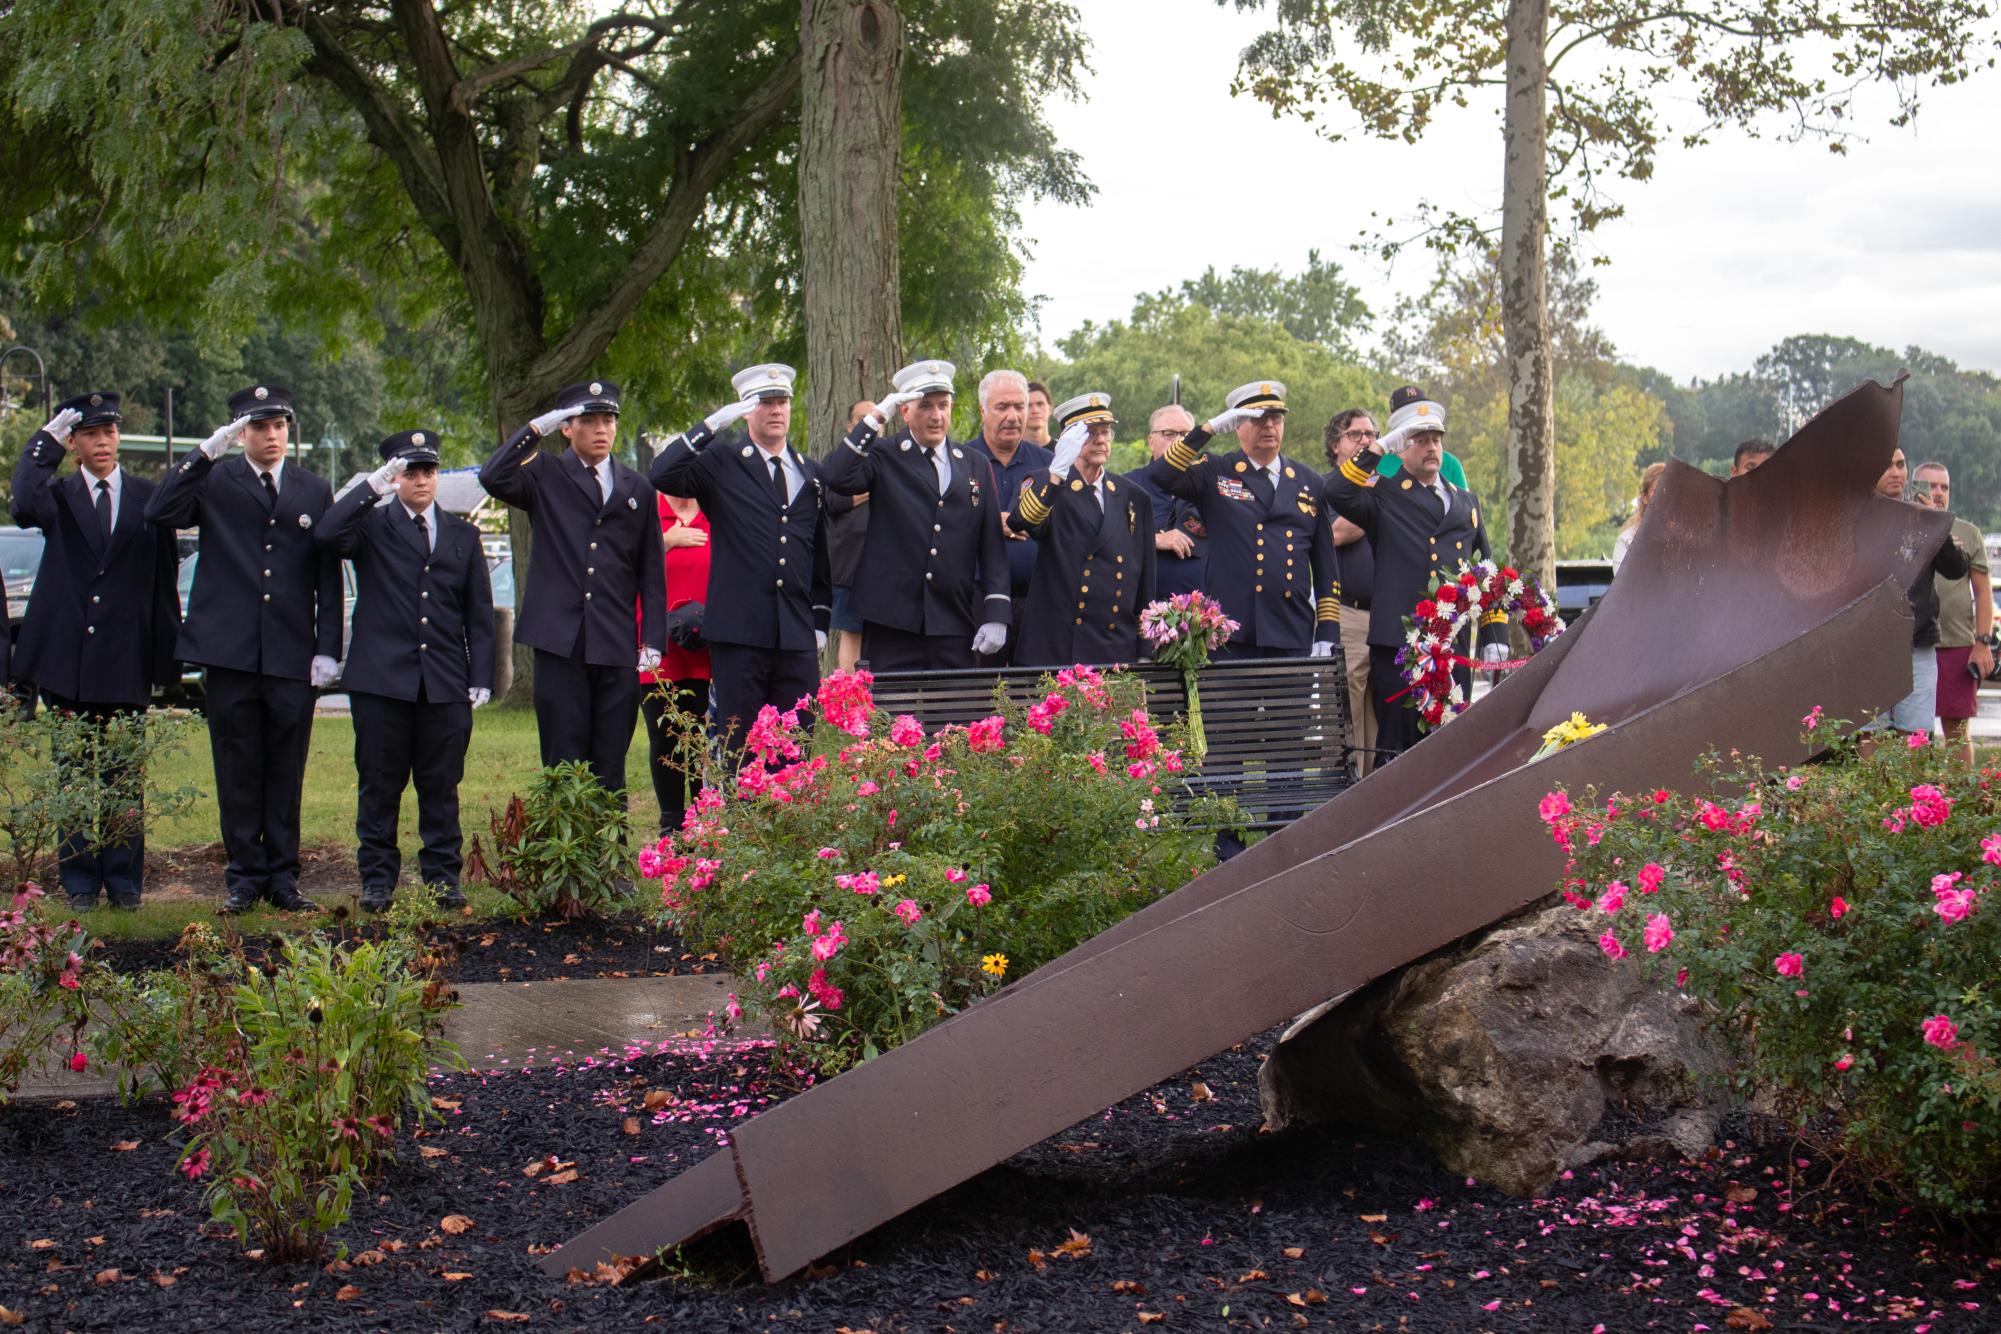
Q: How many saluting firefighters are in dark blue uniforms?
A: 9